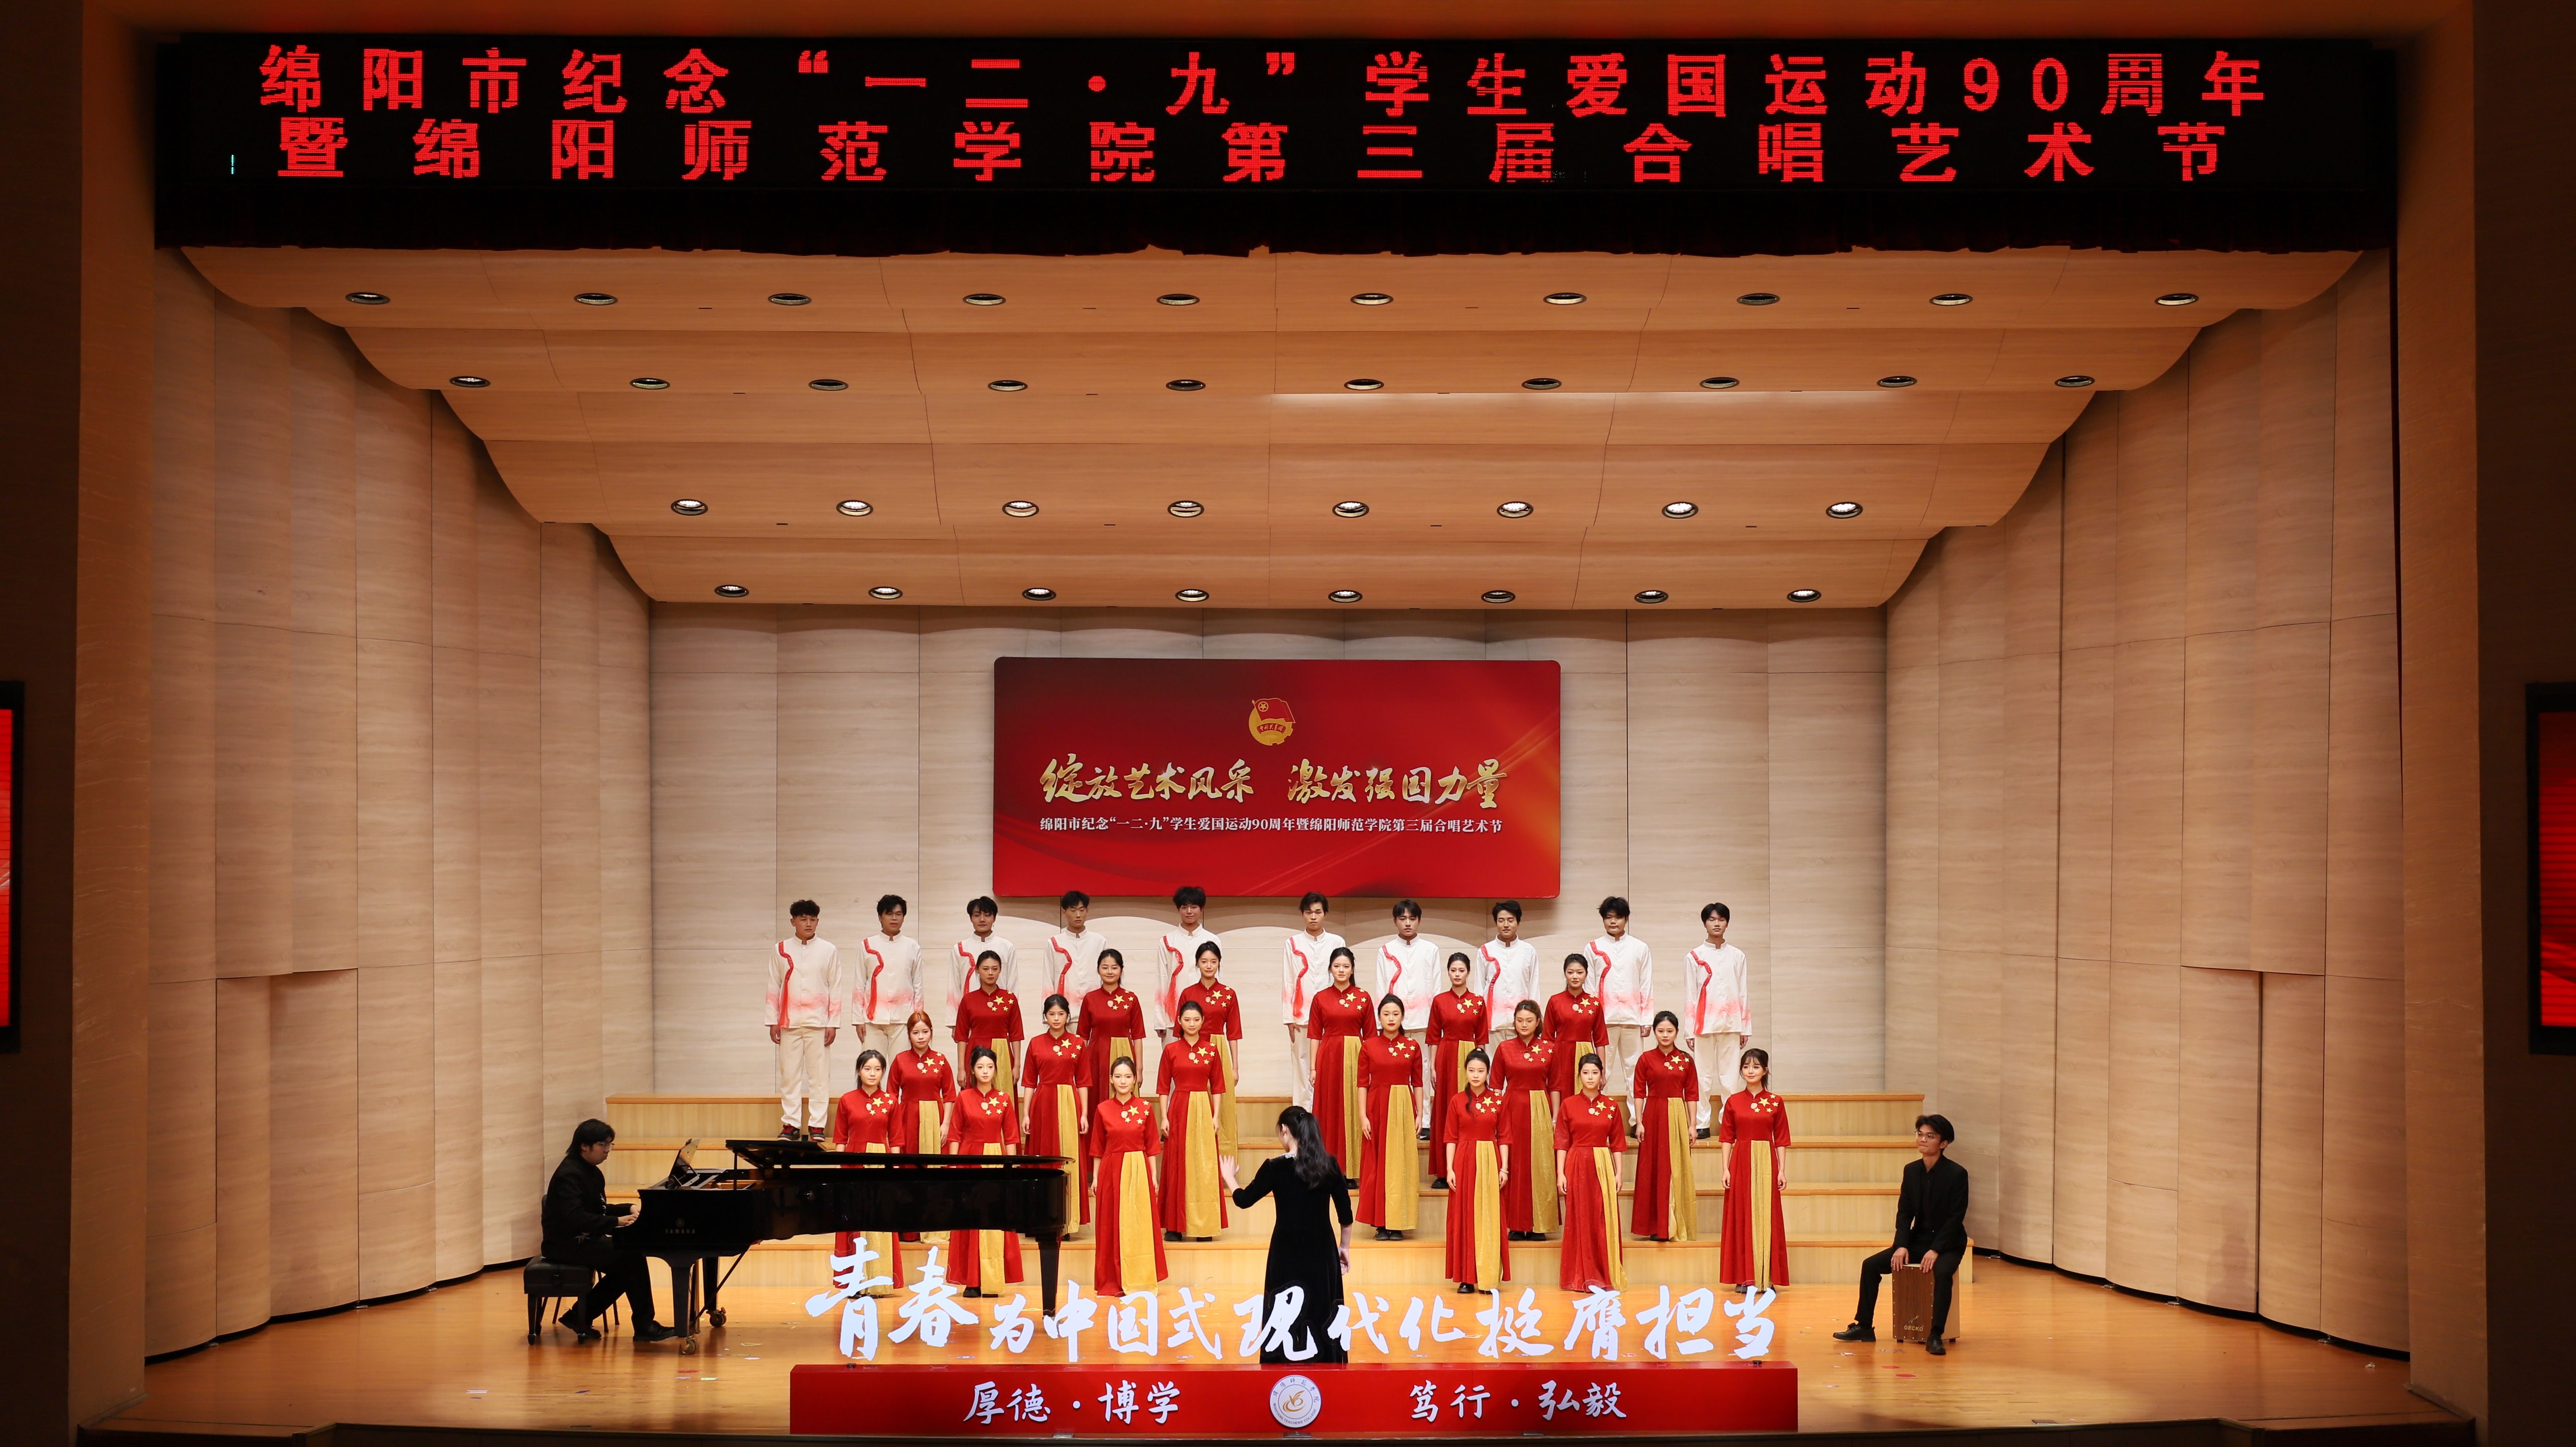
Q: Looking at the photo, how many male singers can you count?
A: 10